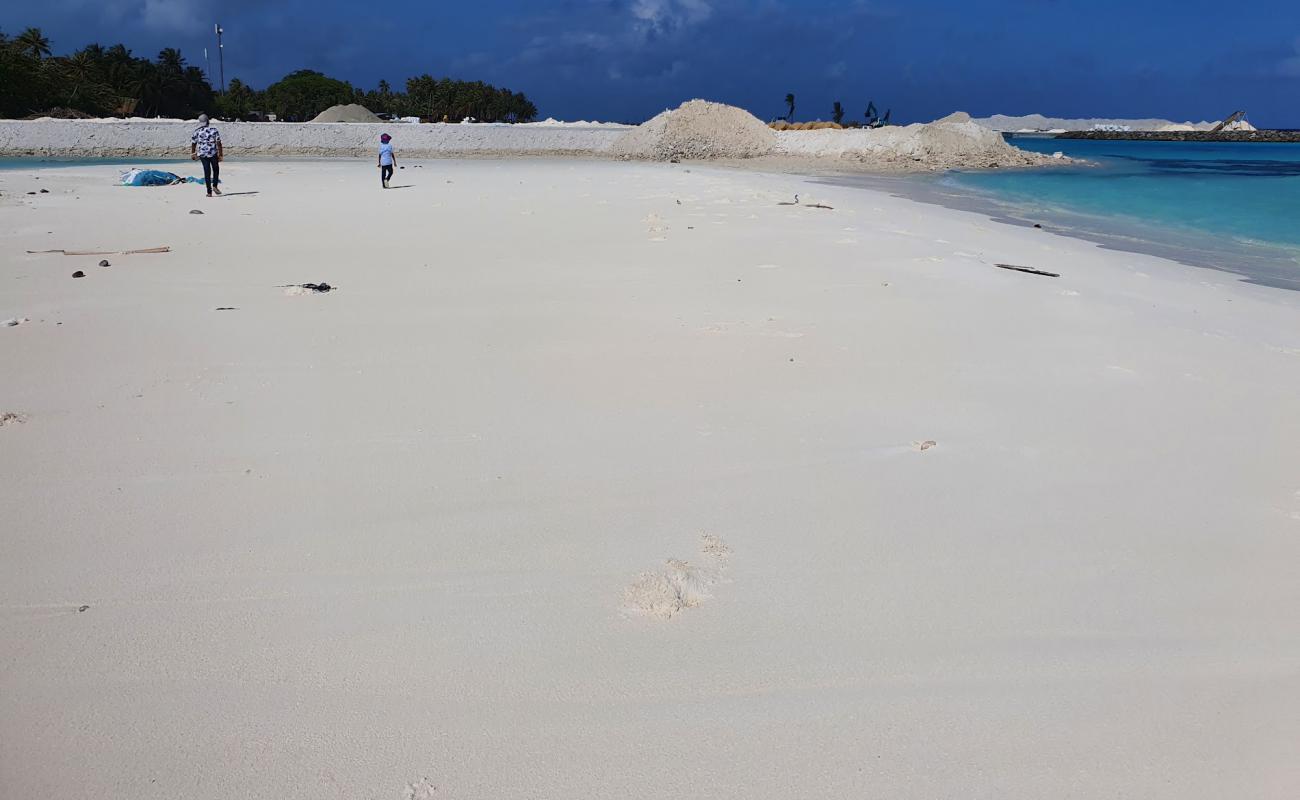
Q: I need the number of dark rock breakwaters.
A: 1